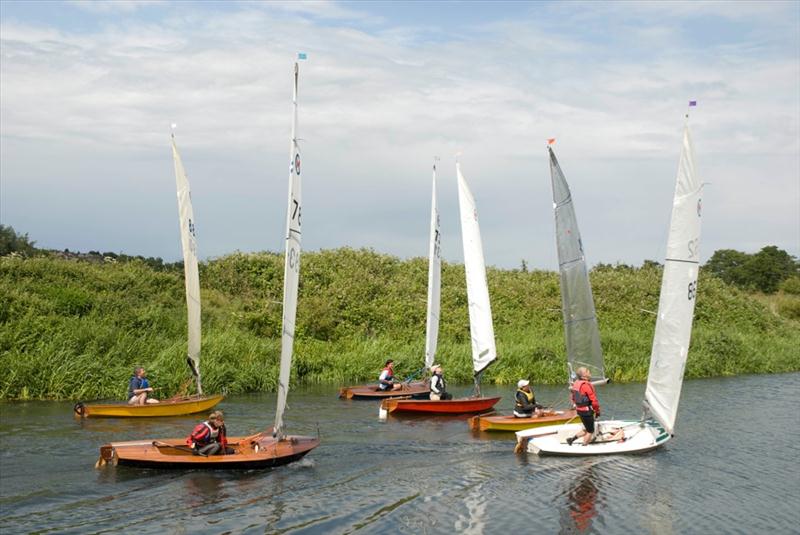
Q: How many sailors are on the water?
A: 6